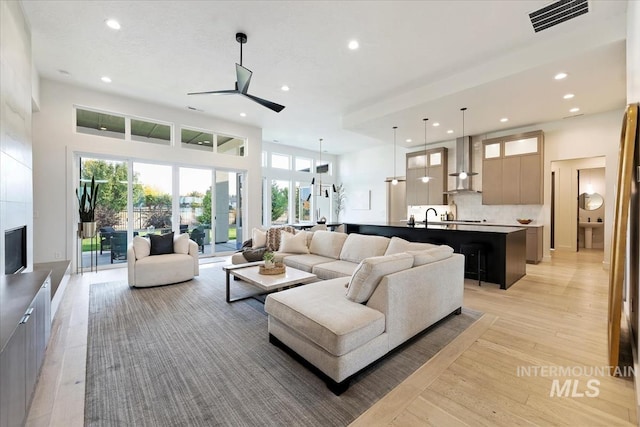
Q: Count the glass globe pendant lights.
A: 3